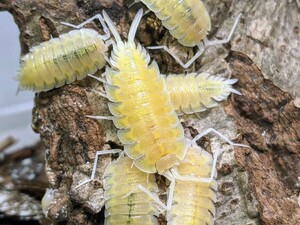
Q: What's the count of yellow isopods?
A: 6